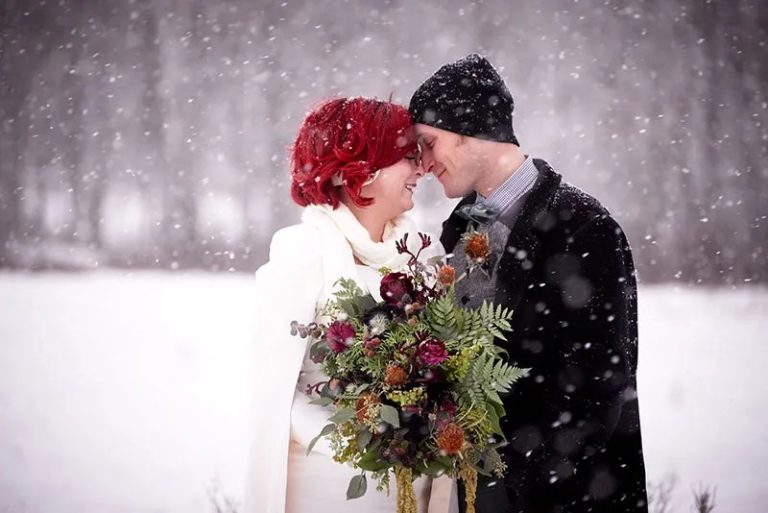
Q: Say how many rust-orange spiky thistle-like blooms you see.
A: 5